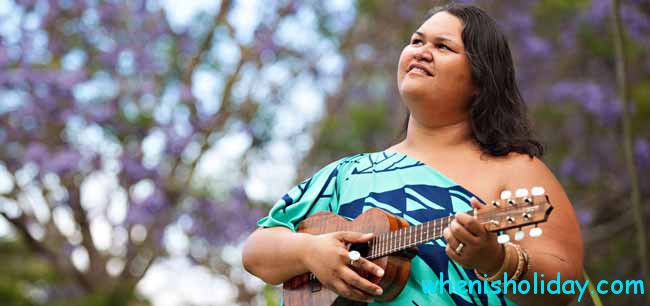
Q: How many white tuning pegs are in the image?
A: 6